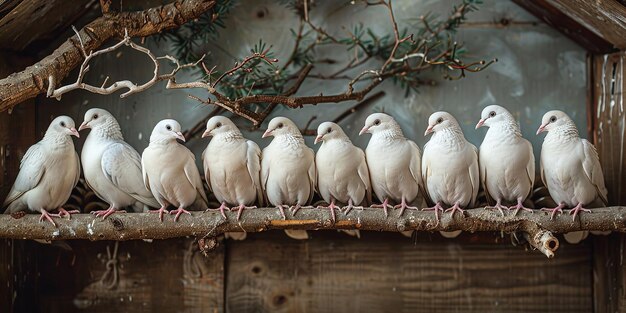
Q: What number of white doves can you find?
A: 10